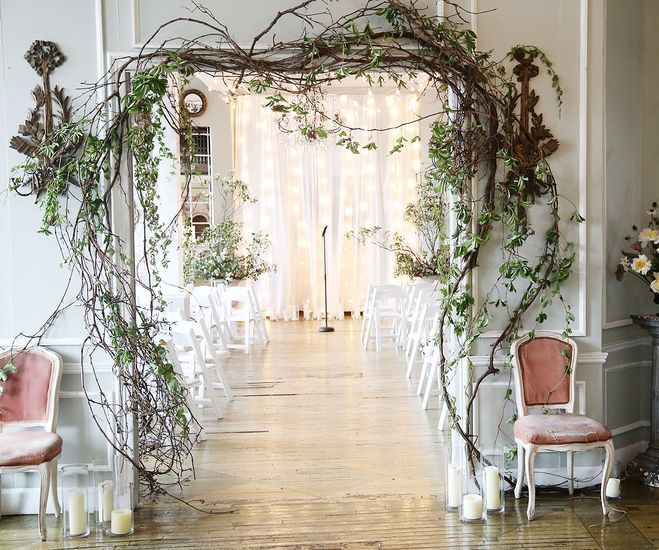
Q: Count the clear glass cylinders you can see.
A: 7